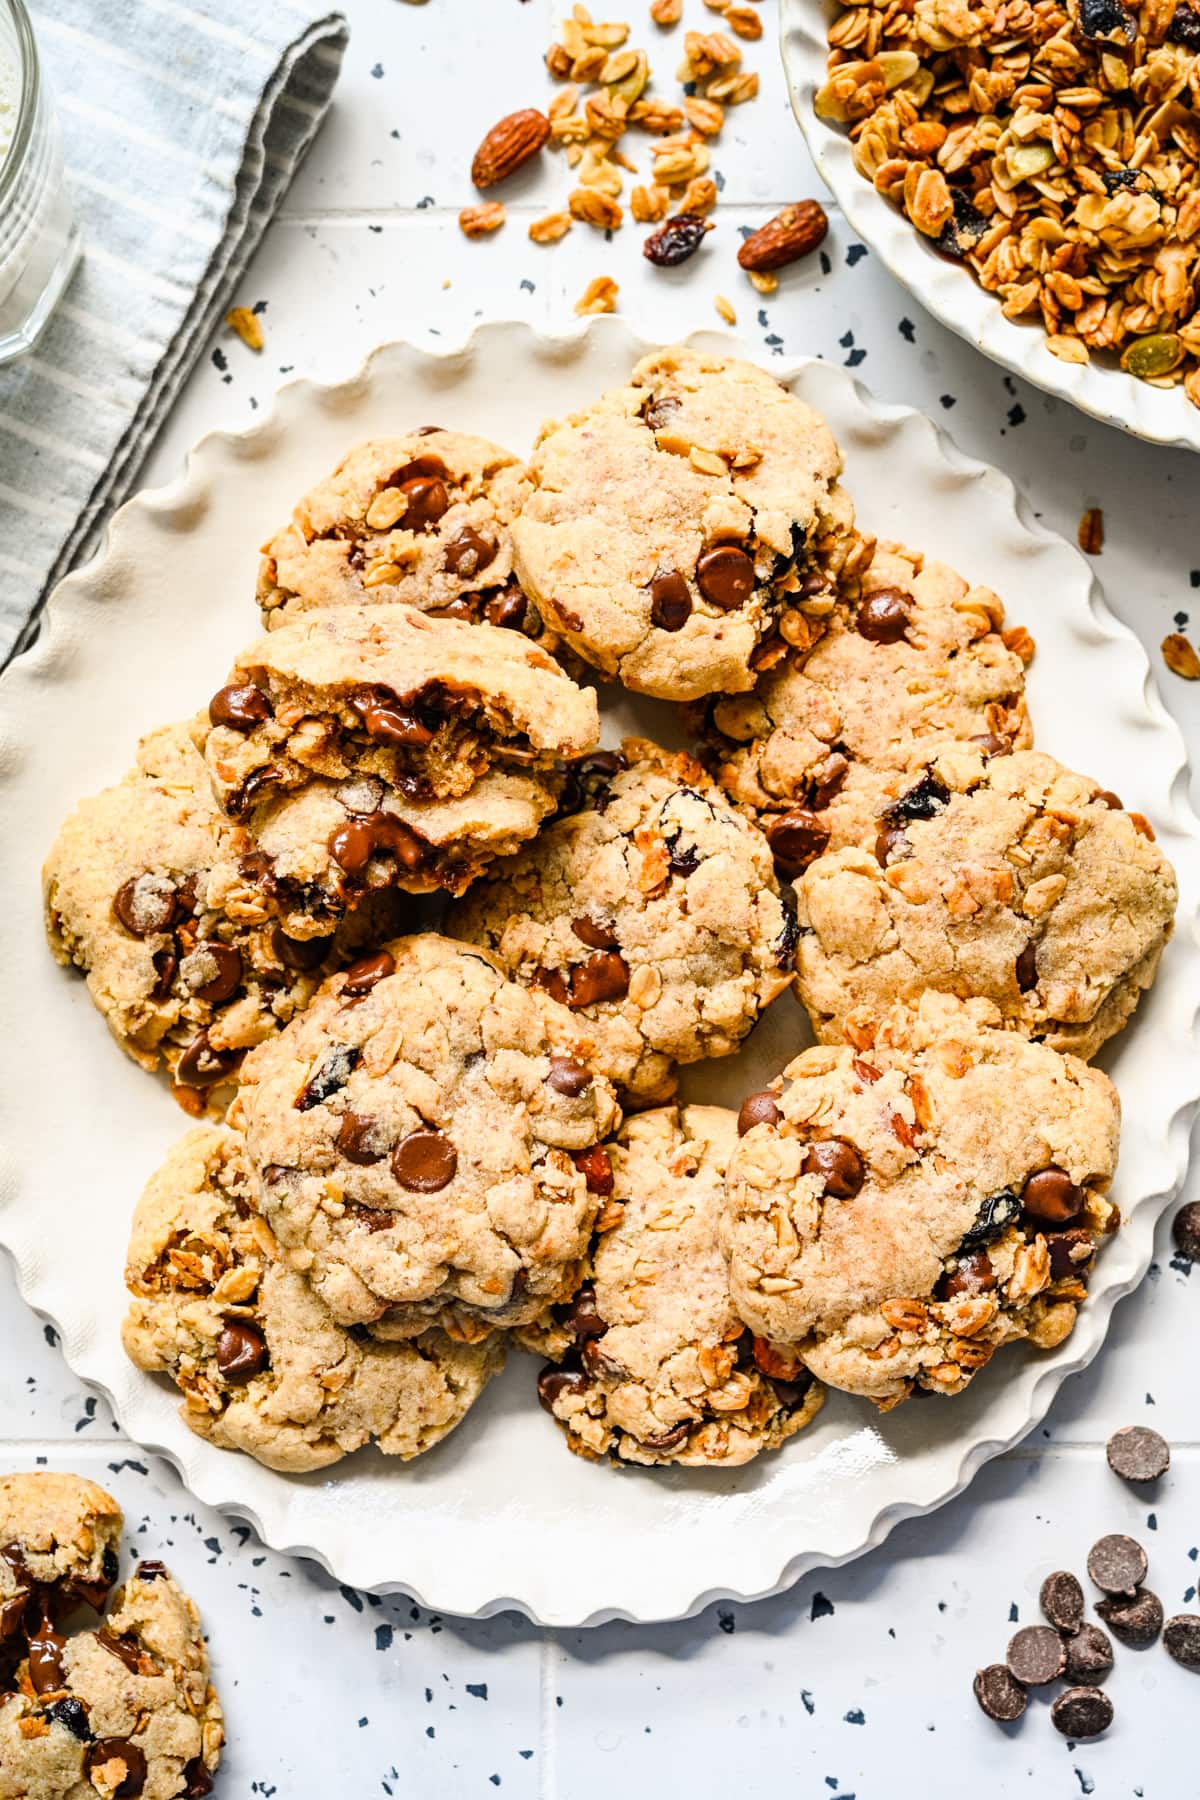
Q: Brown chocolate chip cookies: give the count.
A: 12